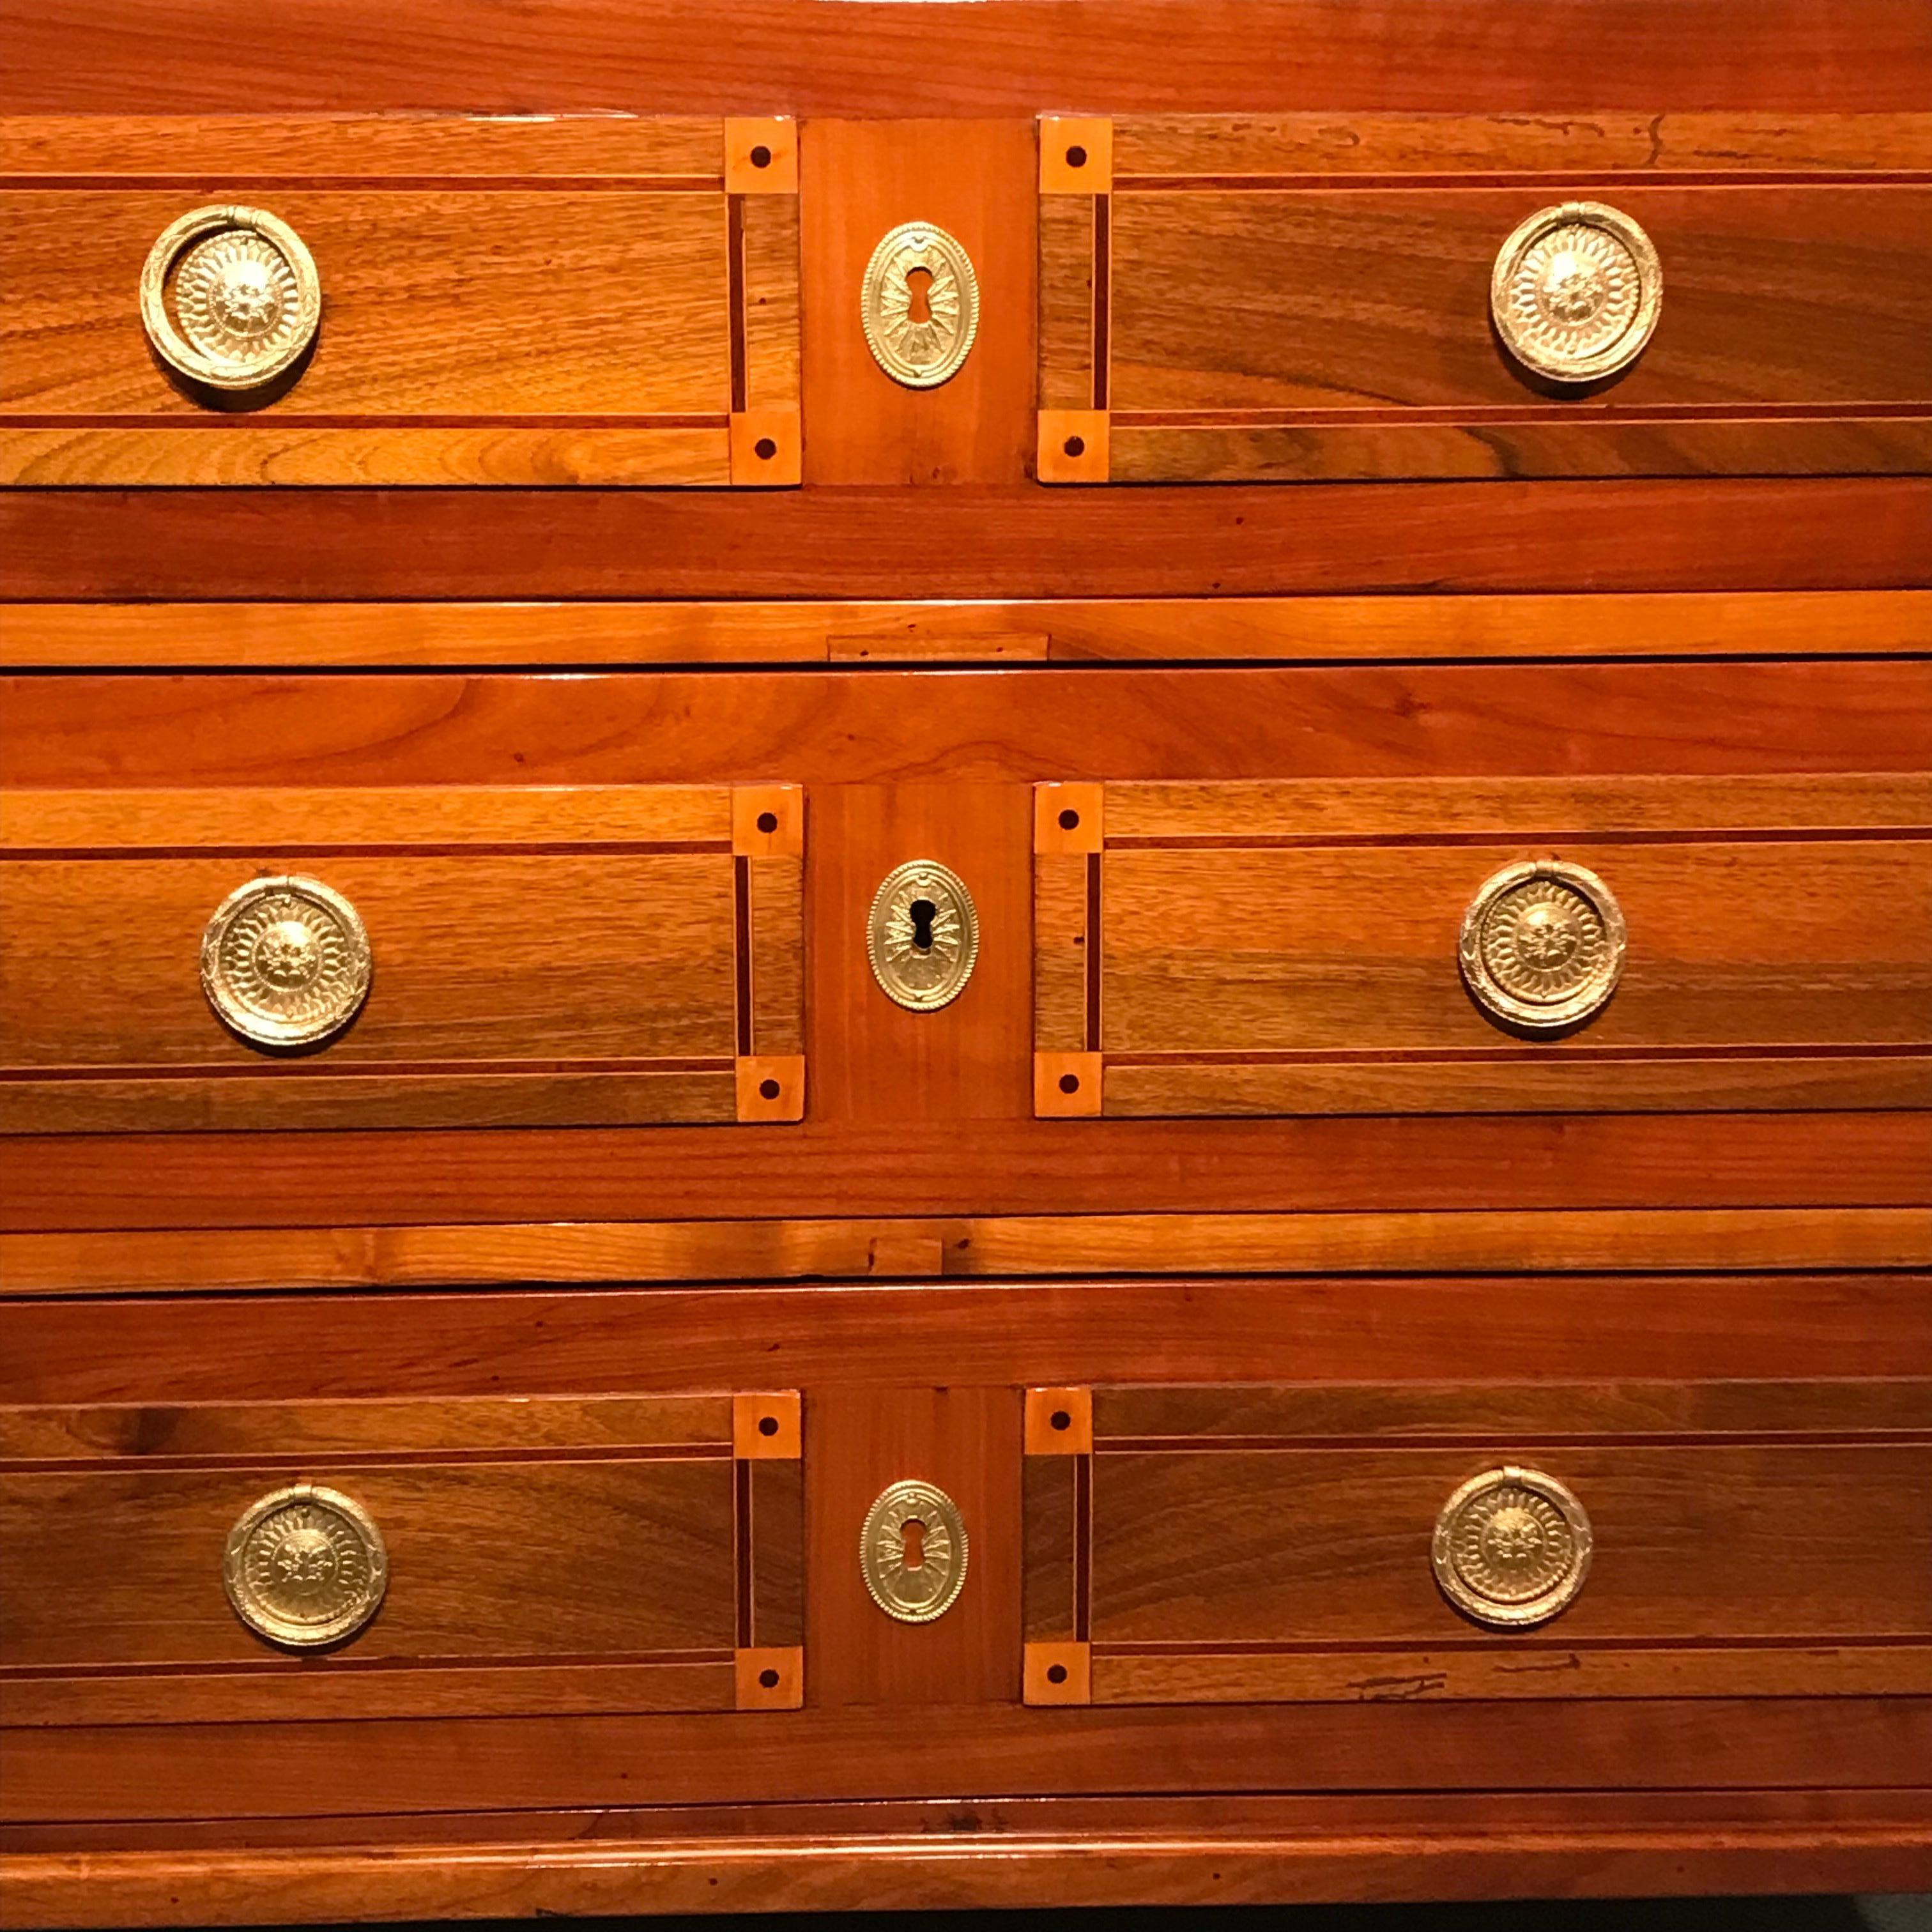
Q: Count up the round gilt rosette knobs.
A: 6